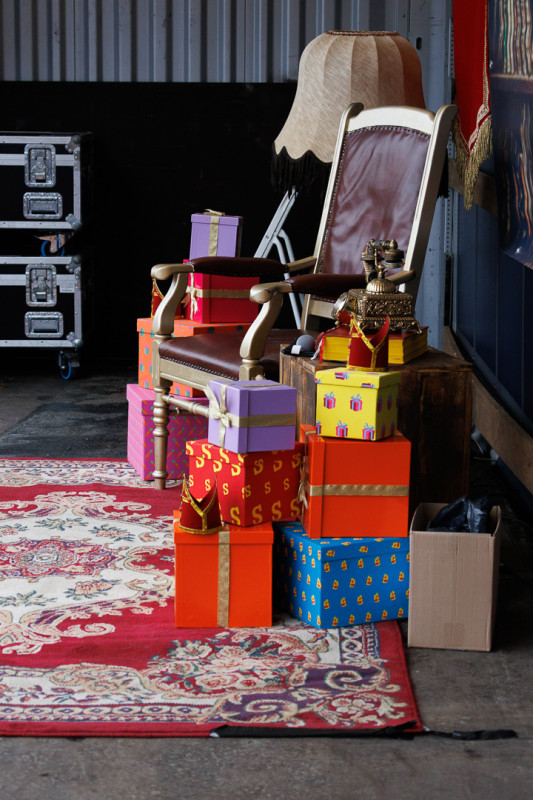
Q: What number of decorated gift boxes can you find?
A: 10